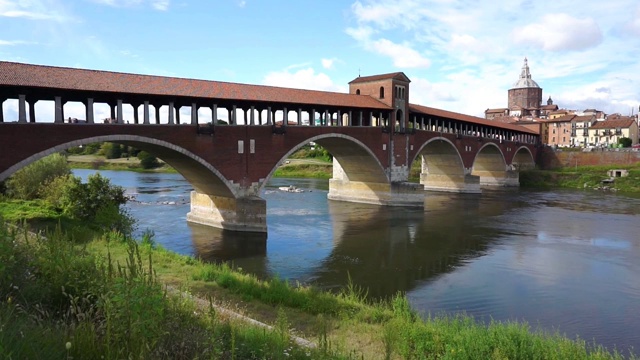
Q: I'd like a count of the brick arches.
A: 5